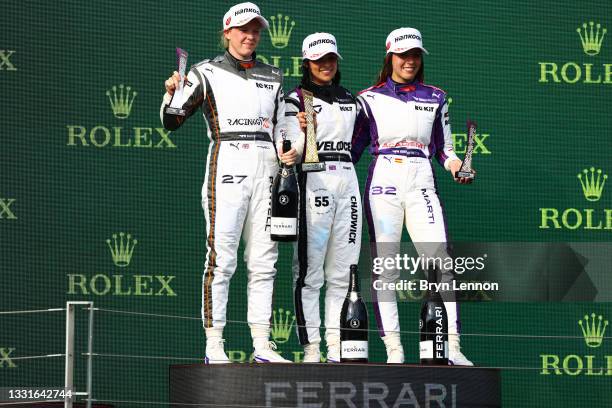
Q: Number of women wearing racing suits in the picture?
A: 3